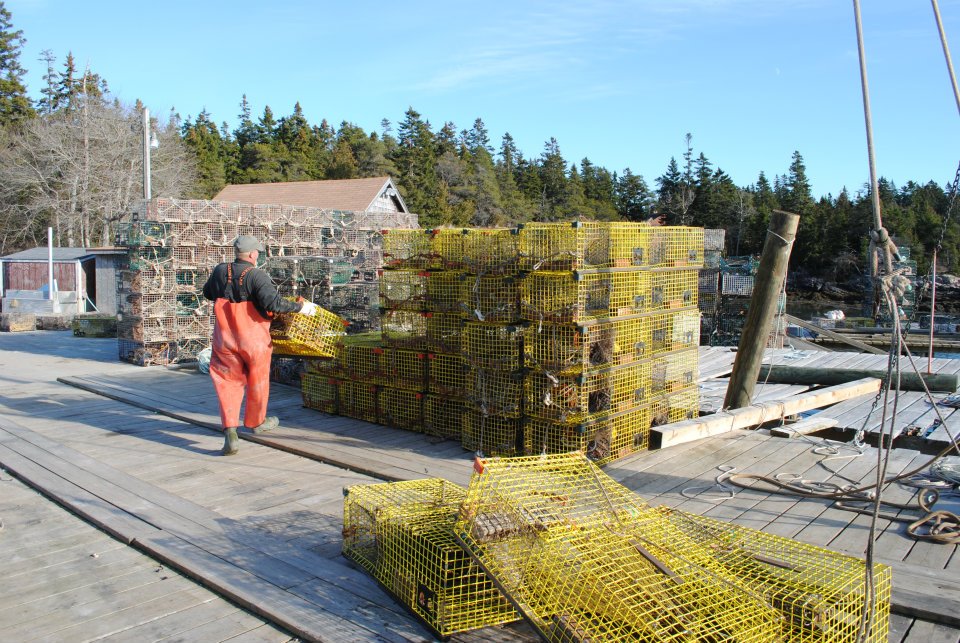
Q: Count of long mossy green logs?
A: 1